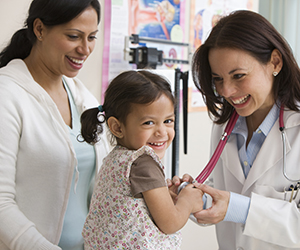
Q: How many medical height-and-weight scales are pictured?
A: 1